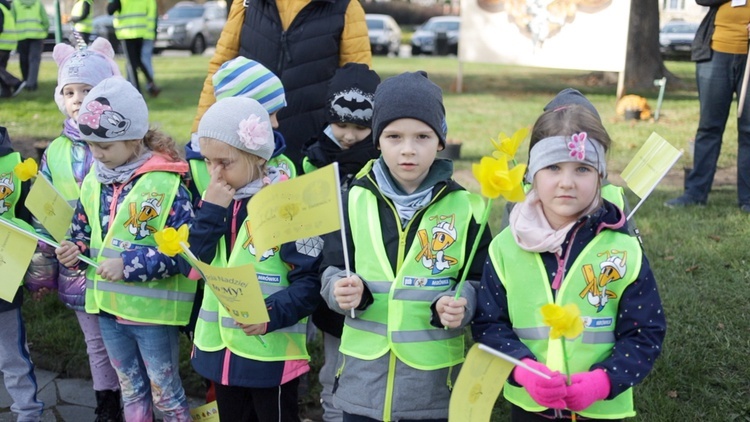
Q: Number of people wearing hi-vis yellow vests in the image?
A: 14